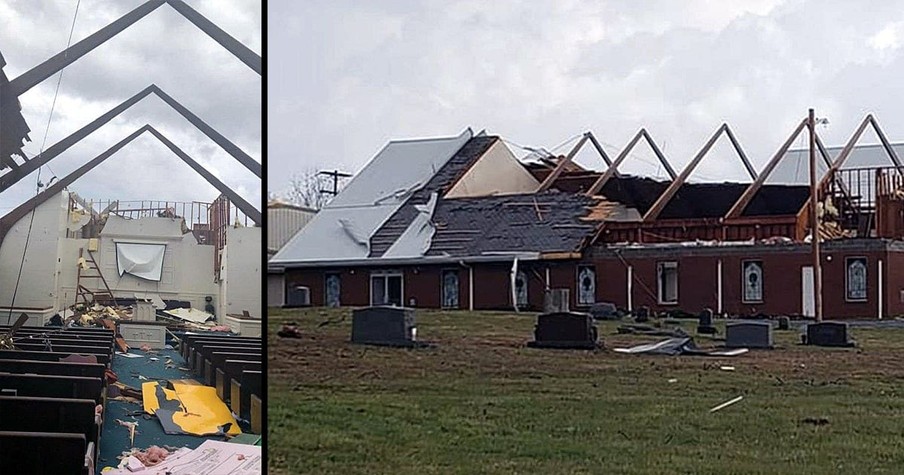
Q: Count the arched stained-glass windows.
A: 6